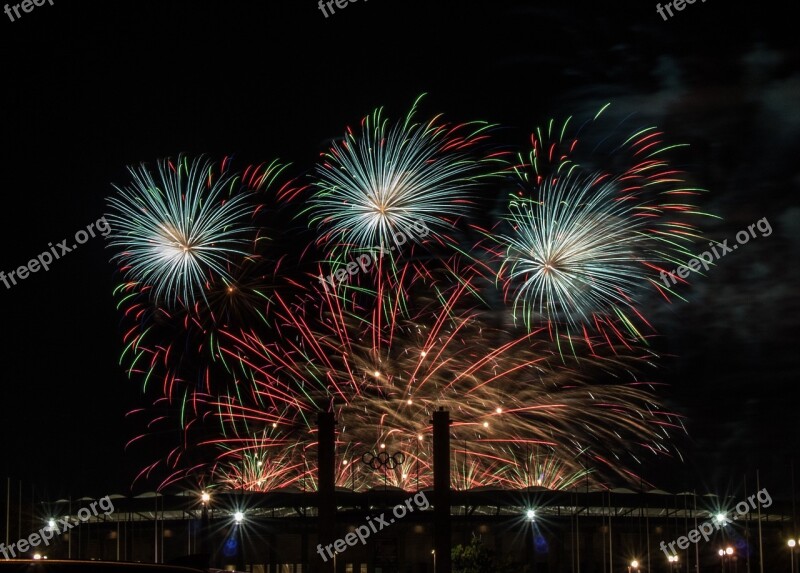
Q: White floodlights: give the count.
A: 4